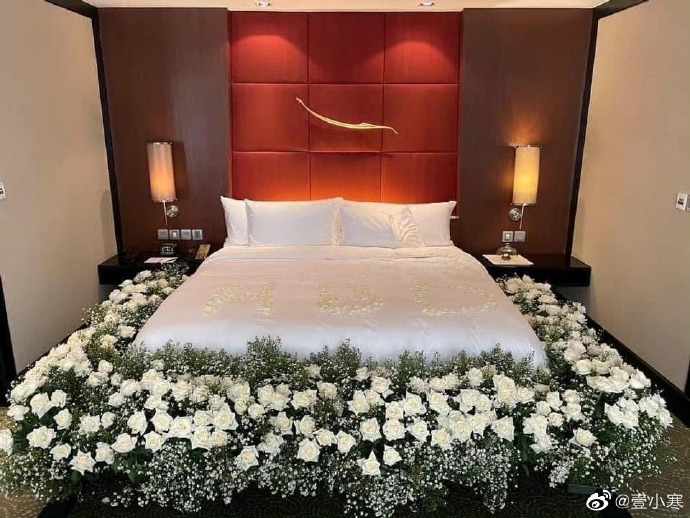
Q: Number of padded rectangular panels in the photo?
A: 9